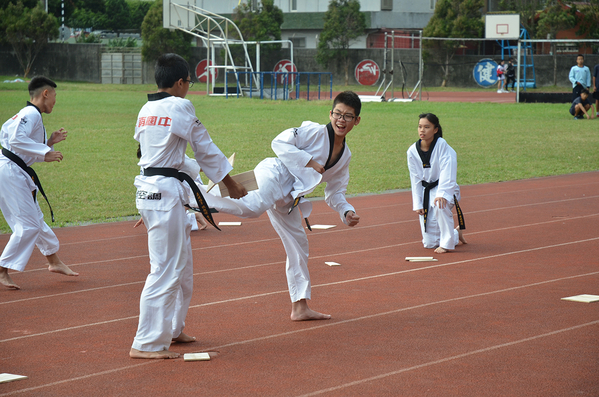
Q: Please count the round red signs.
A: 3